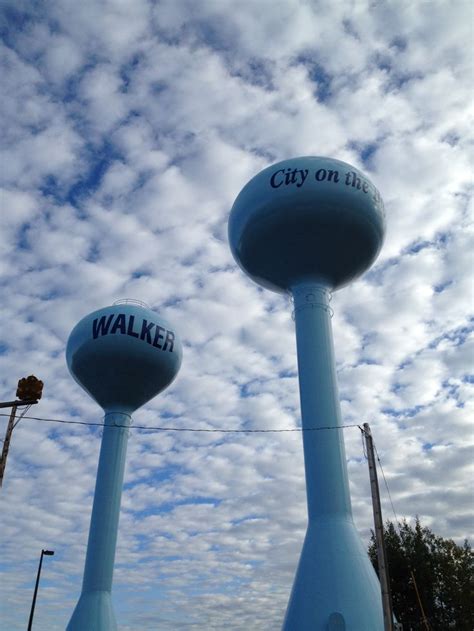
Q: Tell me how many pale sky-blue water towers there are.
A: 2